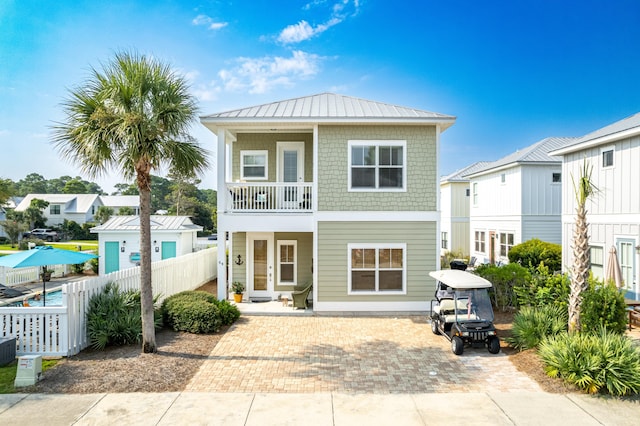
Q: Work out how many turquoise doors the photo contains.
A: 2